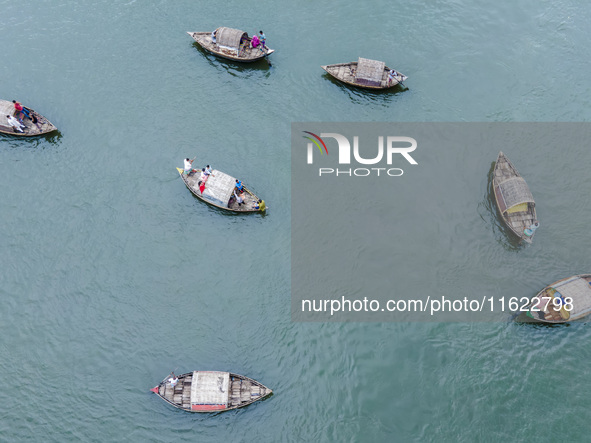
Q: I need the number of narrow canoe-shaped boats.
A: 7